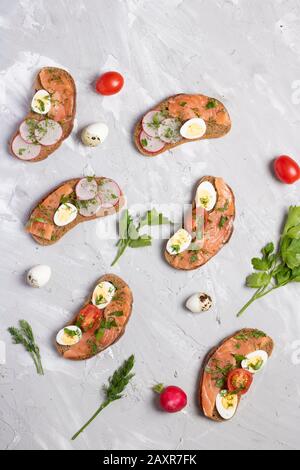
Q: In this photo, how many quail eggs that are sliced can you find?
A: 9